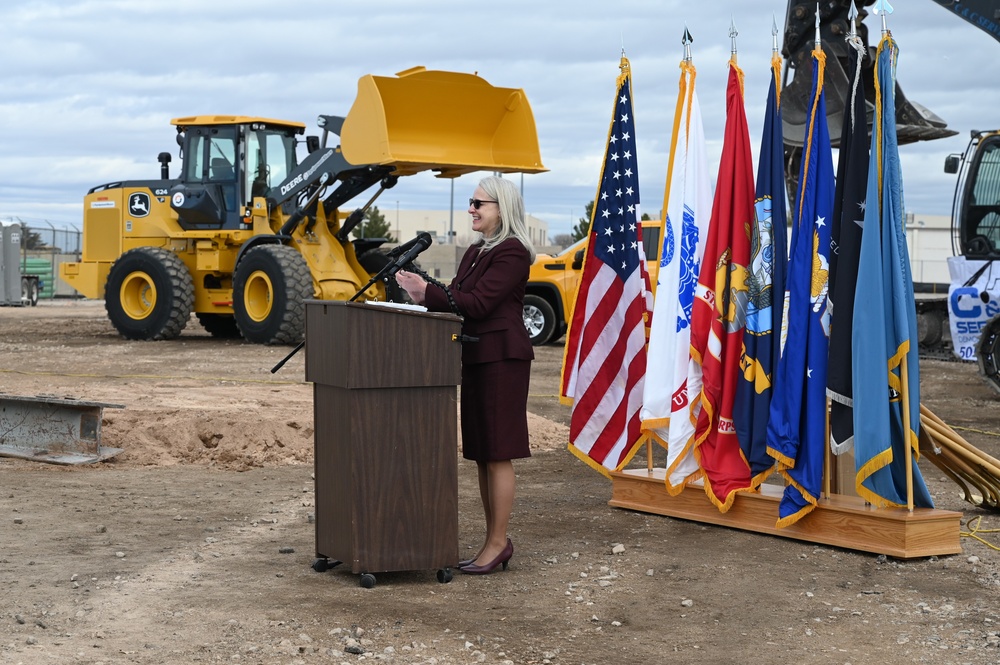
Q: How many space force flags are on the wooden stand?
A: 1